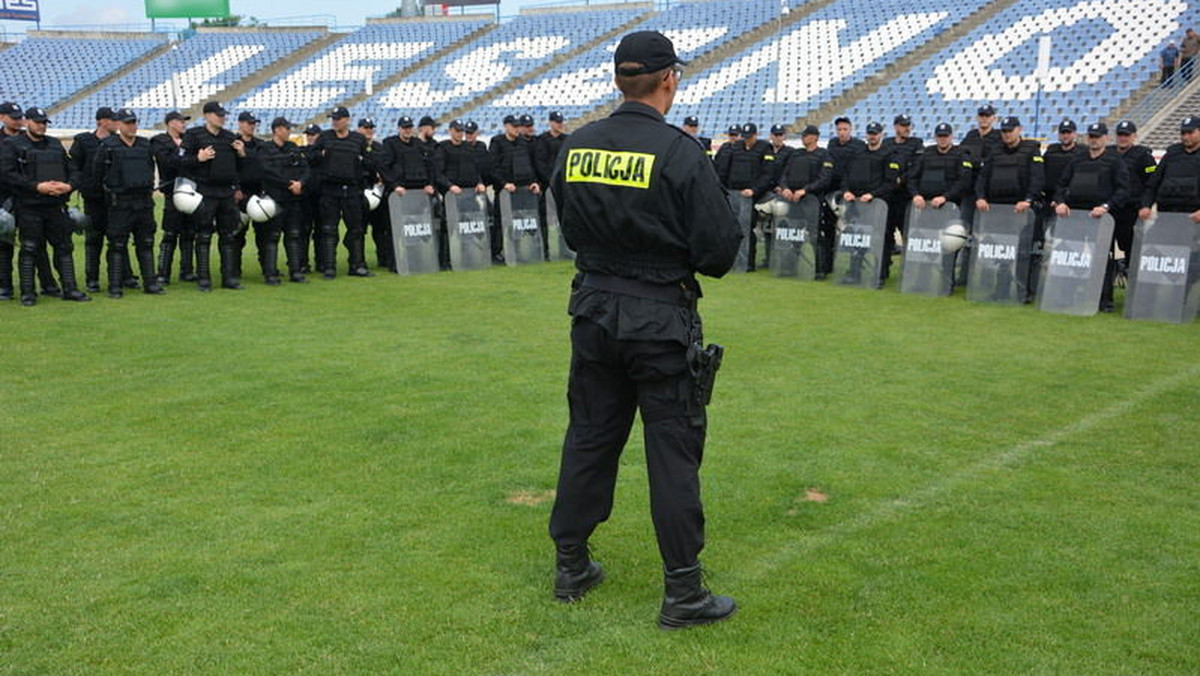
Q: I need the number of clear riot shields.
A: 11